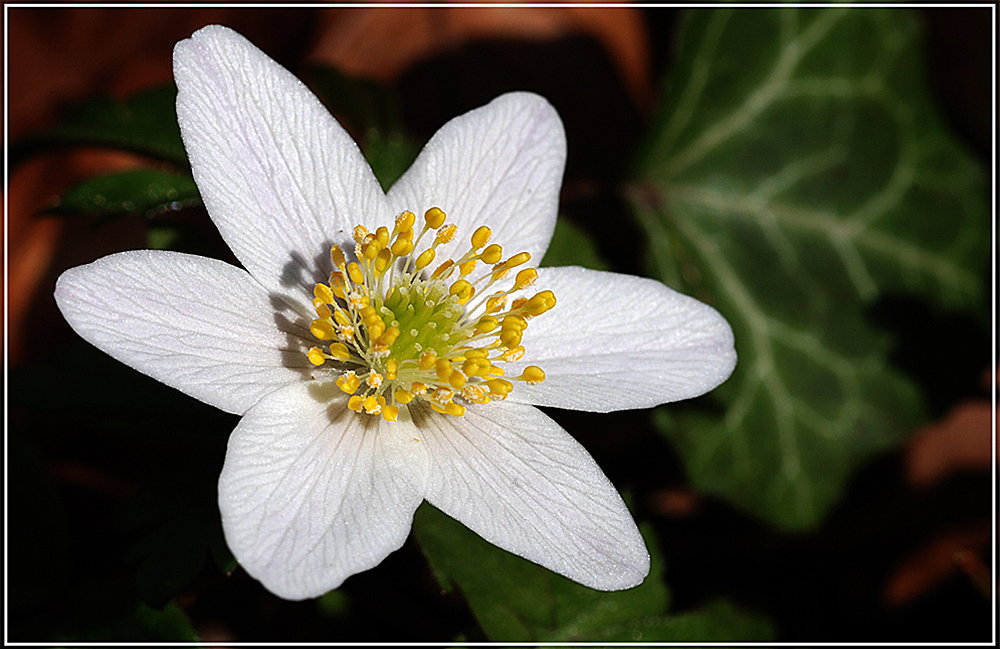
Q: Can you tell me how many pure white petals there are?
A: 6